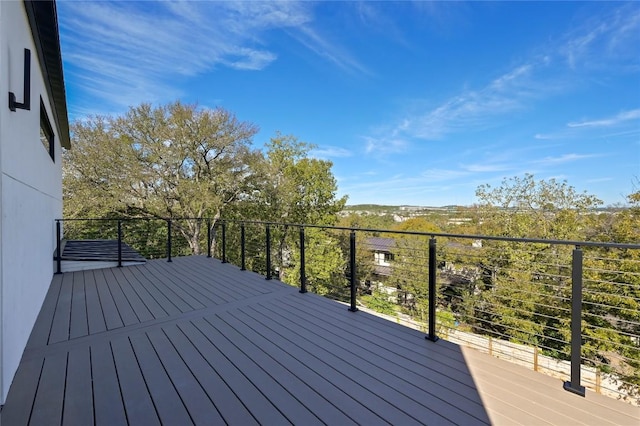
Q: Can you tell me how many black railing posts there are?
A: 11